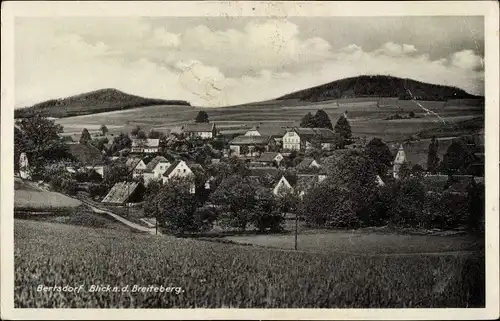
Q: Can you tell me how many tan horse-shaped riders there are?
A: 0